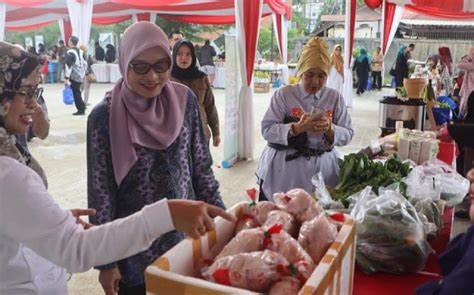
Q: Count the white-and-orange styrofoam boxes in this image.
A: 1